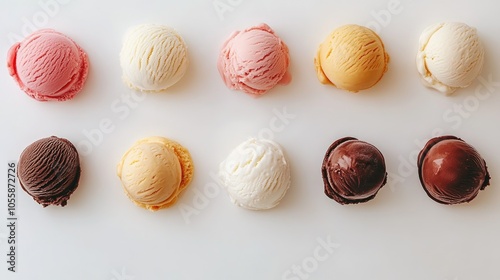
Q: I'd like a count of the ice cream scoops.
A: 10